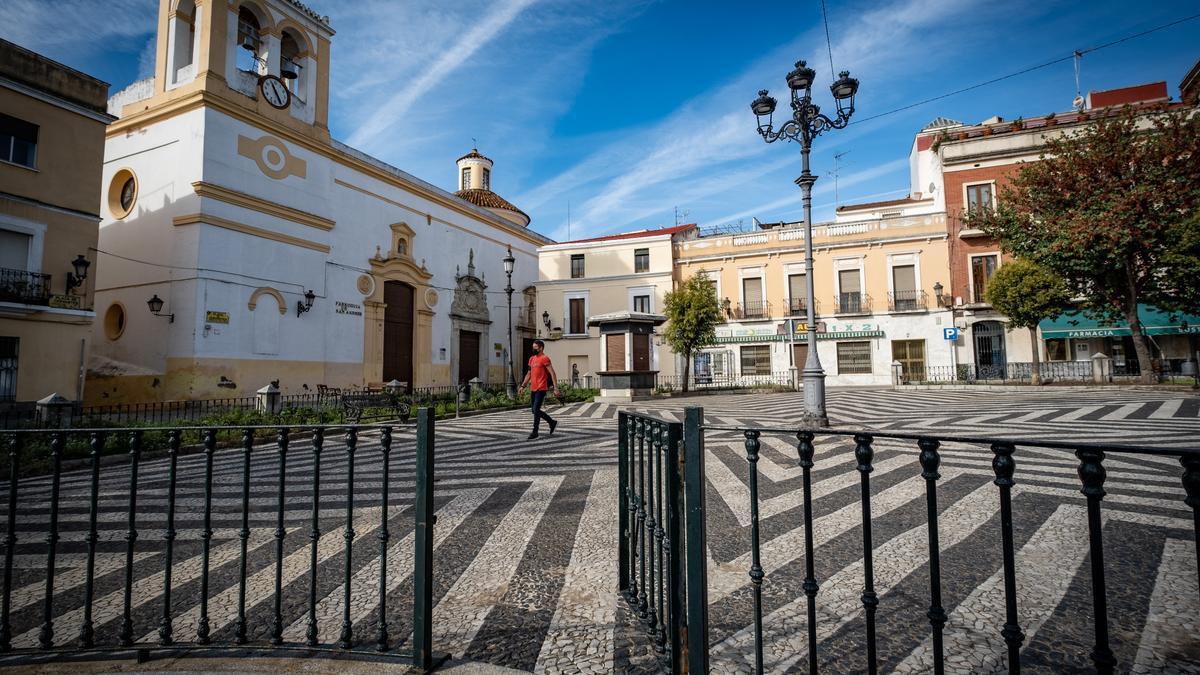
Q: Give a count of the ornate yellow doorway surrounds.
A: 1